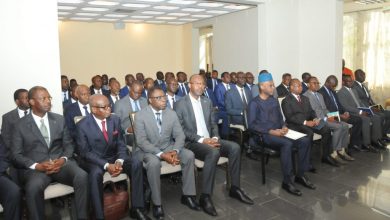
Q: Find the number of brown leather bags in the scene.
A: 1